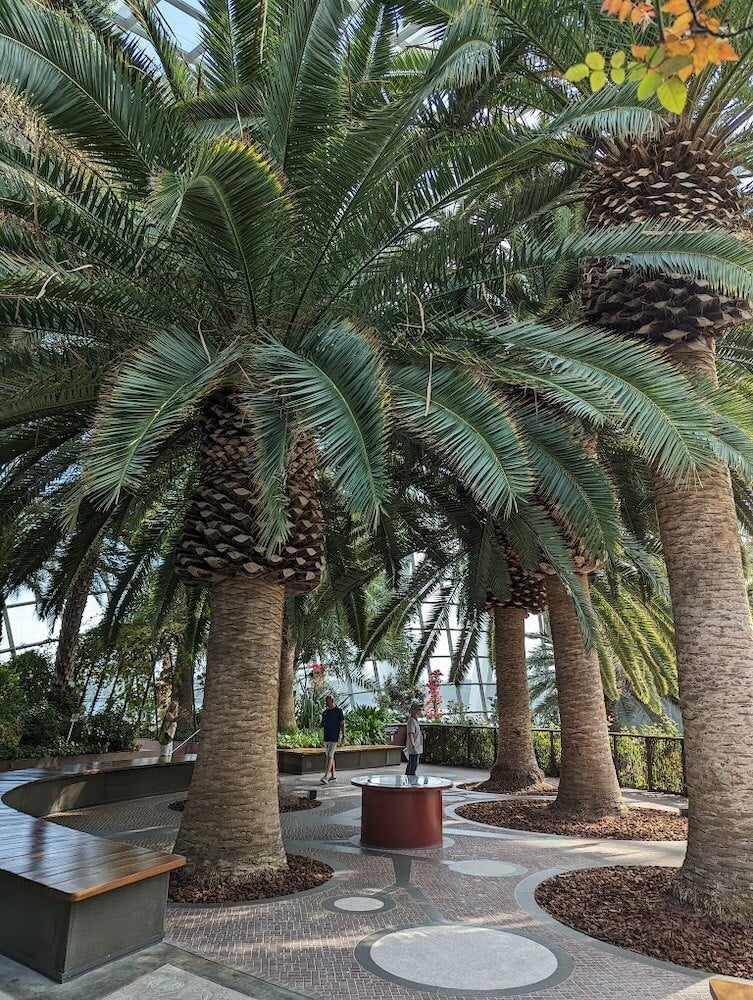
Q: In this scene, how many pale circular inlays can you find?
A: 3